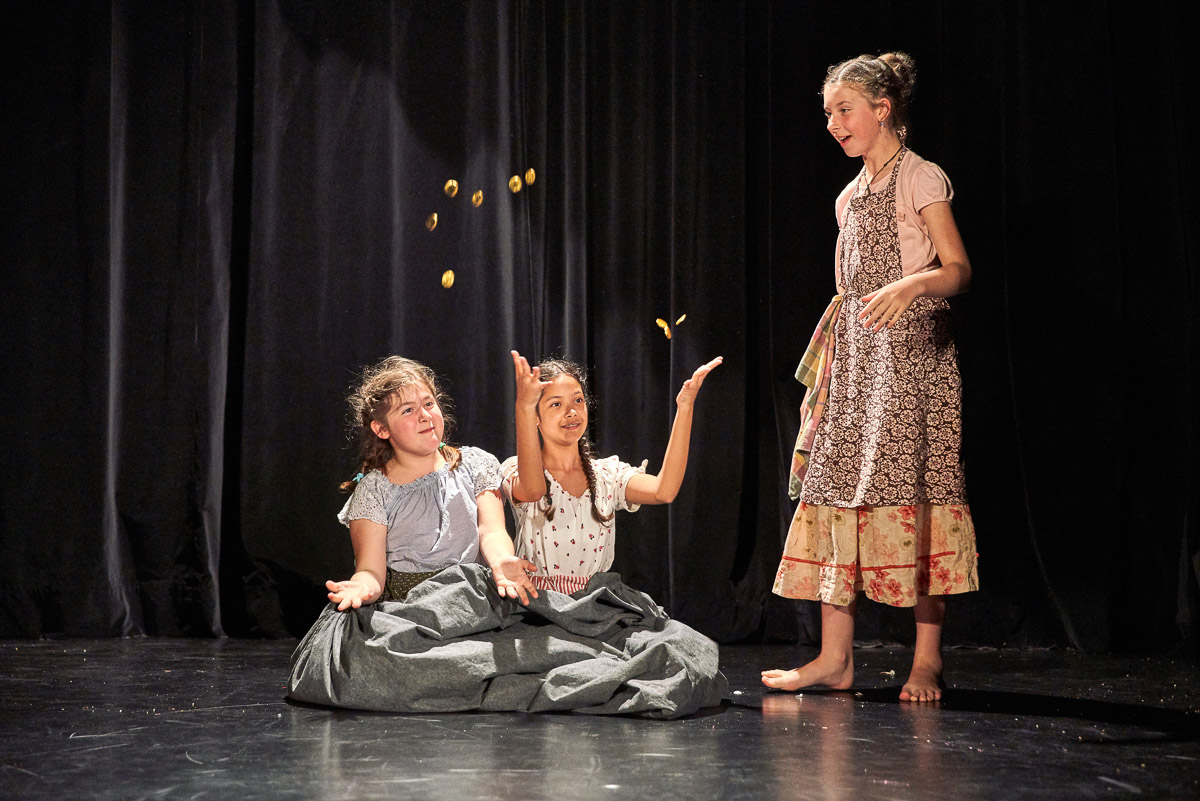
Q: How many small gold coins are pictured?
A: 9